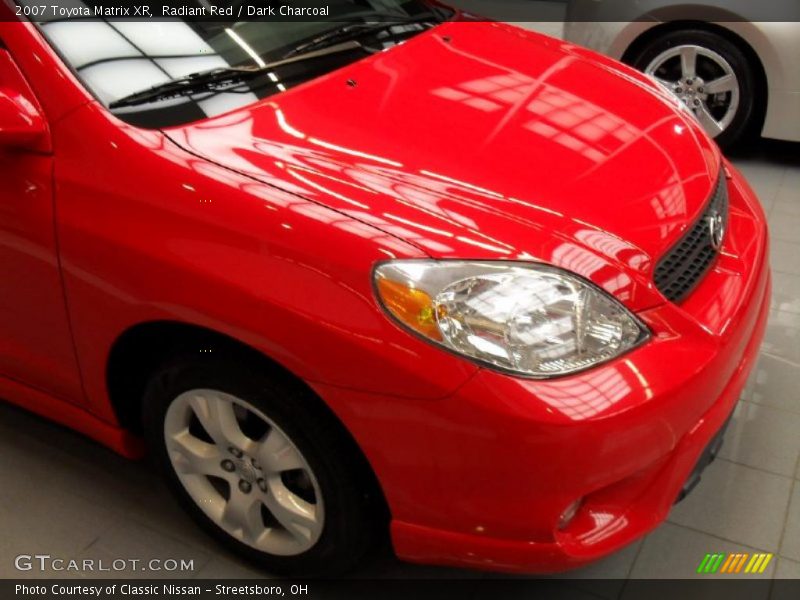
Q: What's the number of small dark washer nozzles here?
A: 2